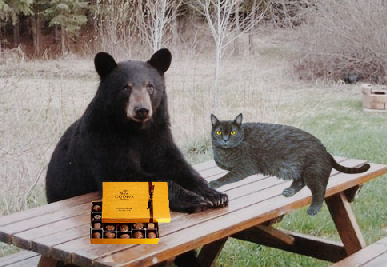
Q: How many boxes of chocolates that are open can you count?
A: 1